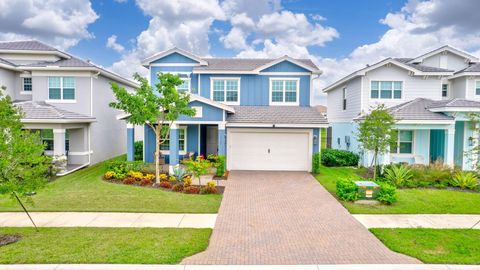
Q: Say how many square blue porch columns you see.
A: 3